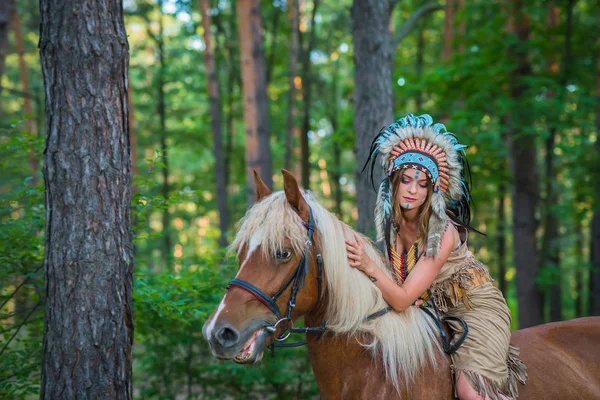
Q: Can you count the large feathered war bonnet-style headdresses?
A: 1